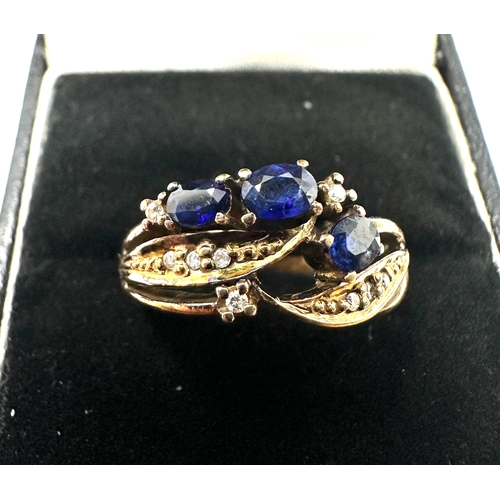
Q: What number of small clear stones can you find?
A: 9